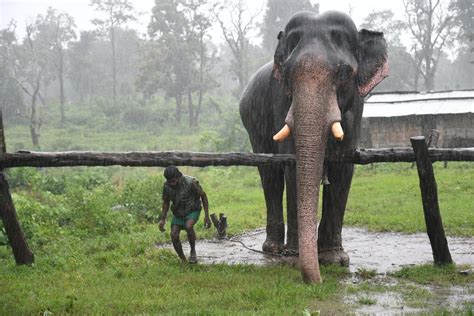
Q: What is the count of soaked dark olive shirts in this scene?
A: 1